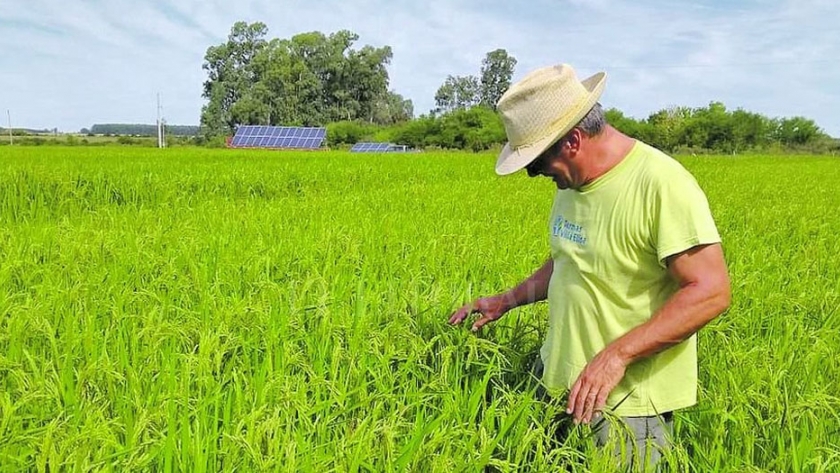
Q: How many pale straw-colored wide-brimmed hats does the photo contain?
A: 1